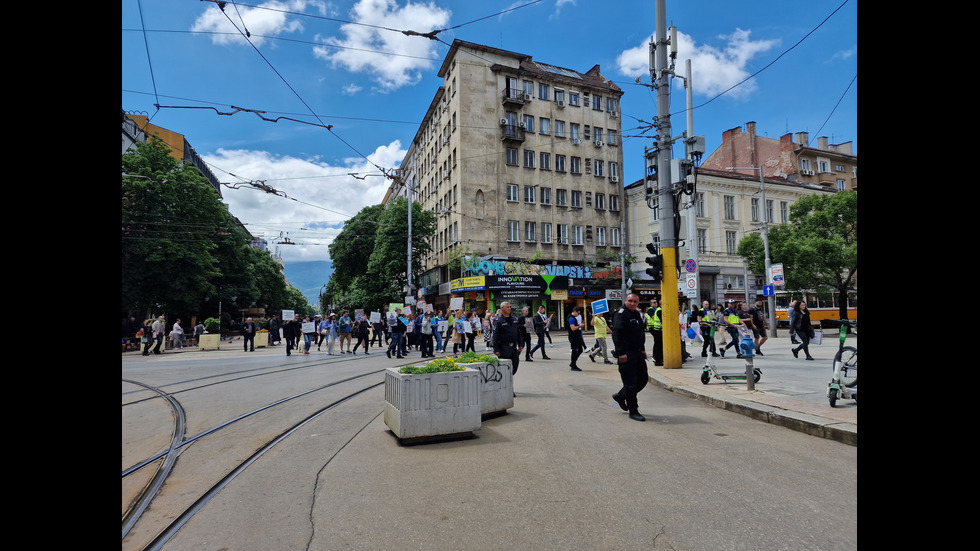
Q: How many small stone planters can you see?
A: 2